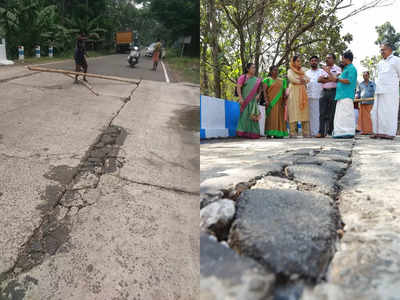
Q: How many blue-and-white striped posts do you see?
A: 3